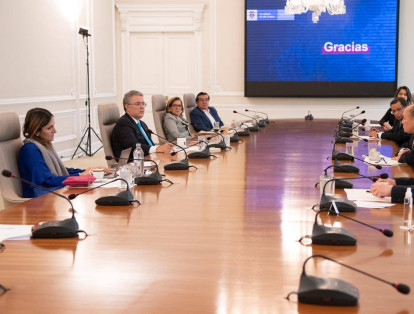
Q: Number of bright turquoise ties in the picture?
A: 1